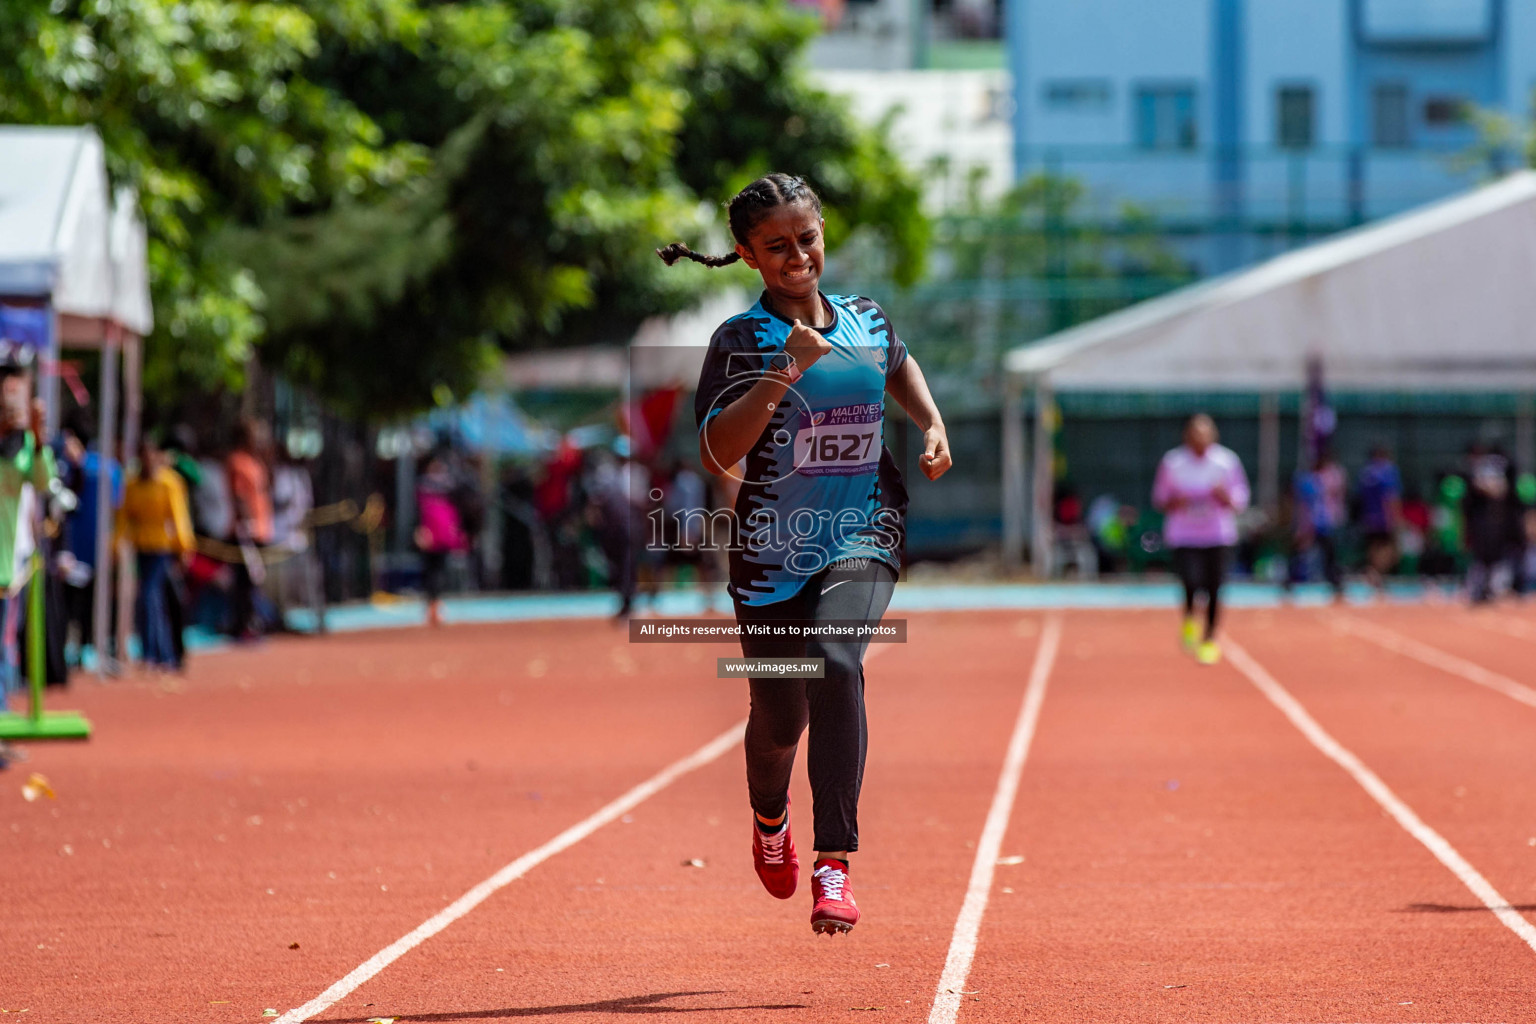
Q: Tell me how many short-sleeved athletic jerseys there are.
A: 1